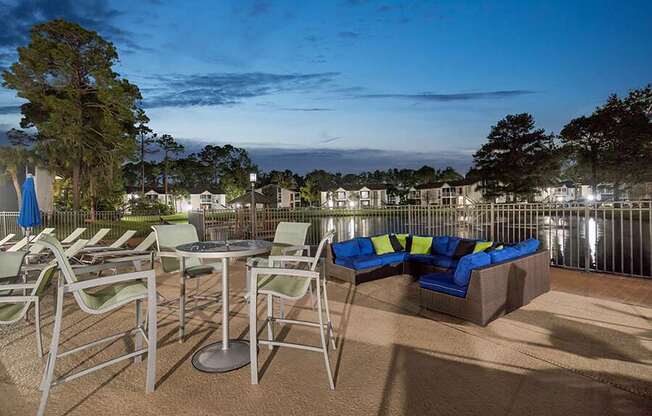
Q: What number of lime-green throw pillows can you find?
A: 4